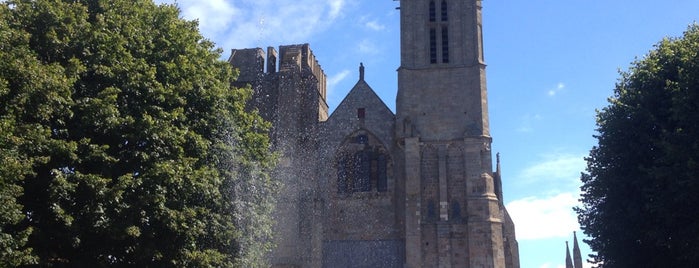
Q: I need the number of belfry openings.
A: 4